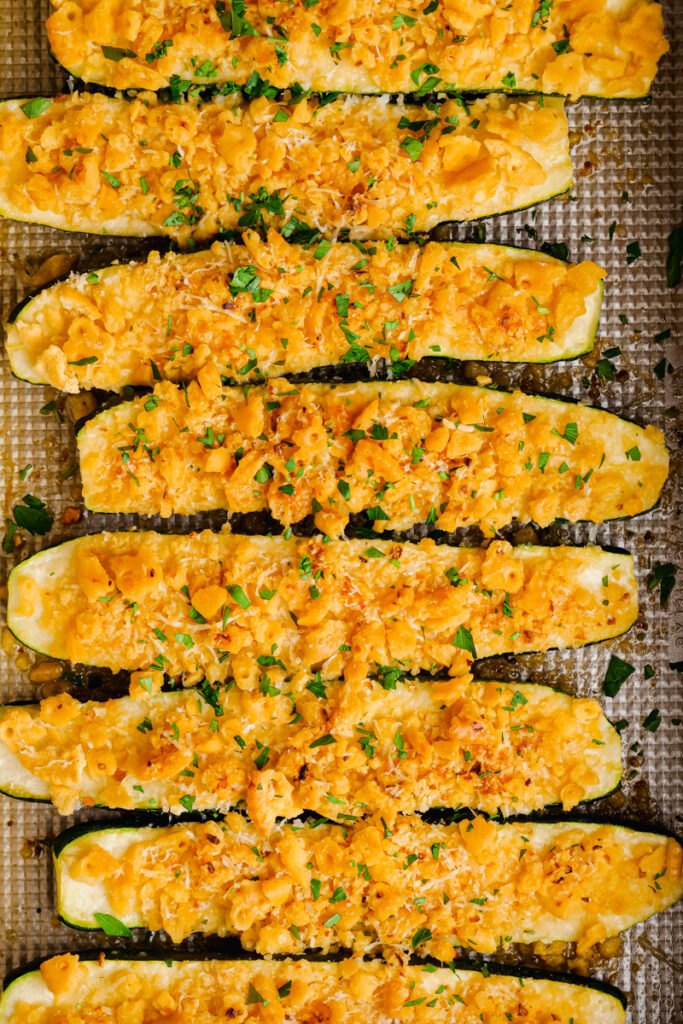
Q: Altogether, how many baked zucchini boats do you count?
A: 8